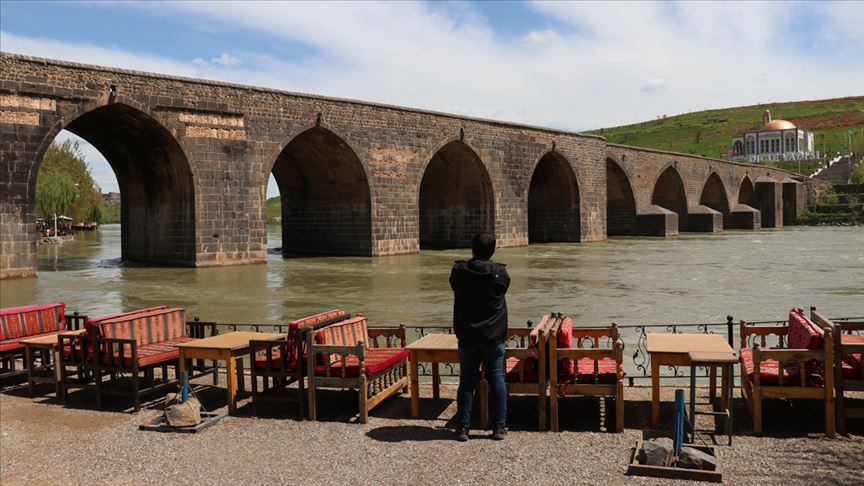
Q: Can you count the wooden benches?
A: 9